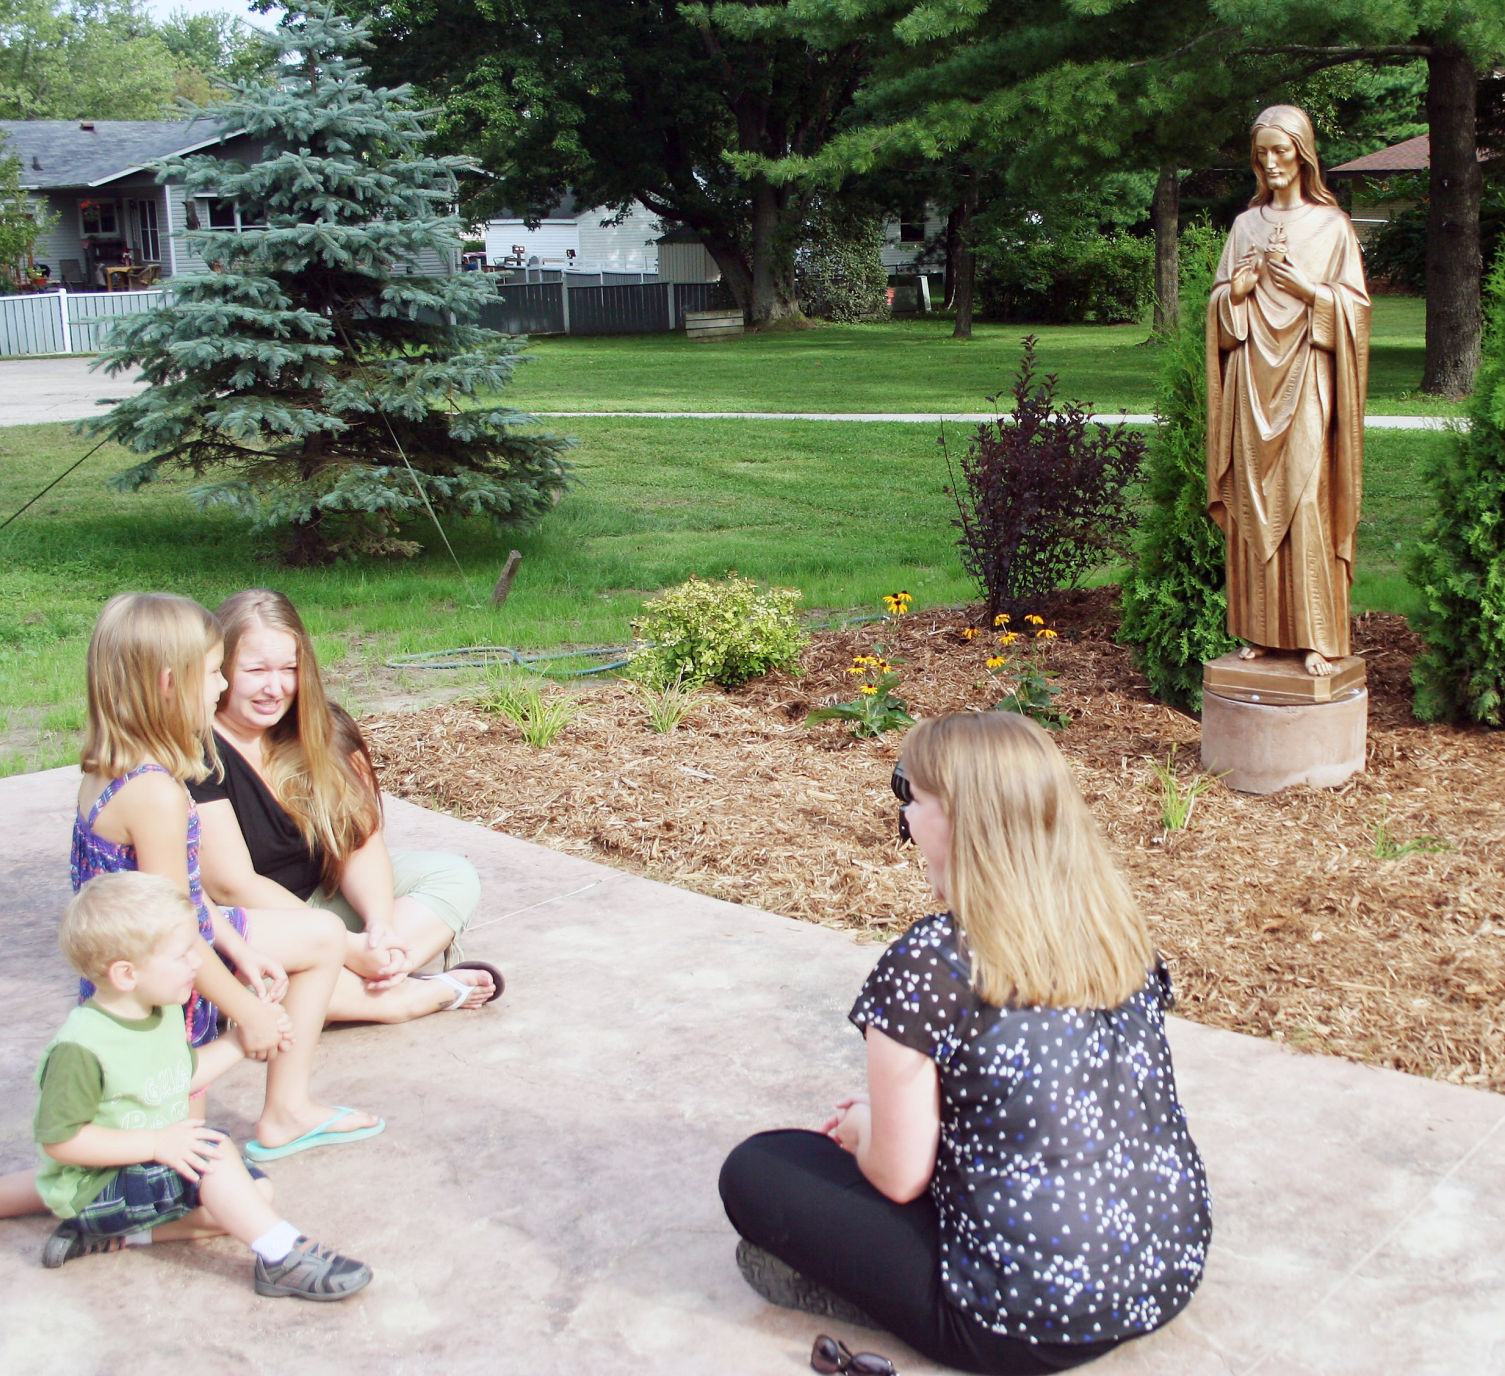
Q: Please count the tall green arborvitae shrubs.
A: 2